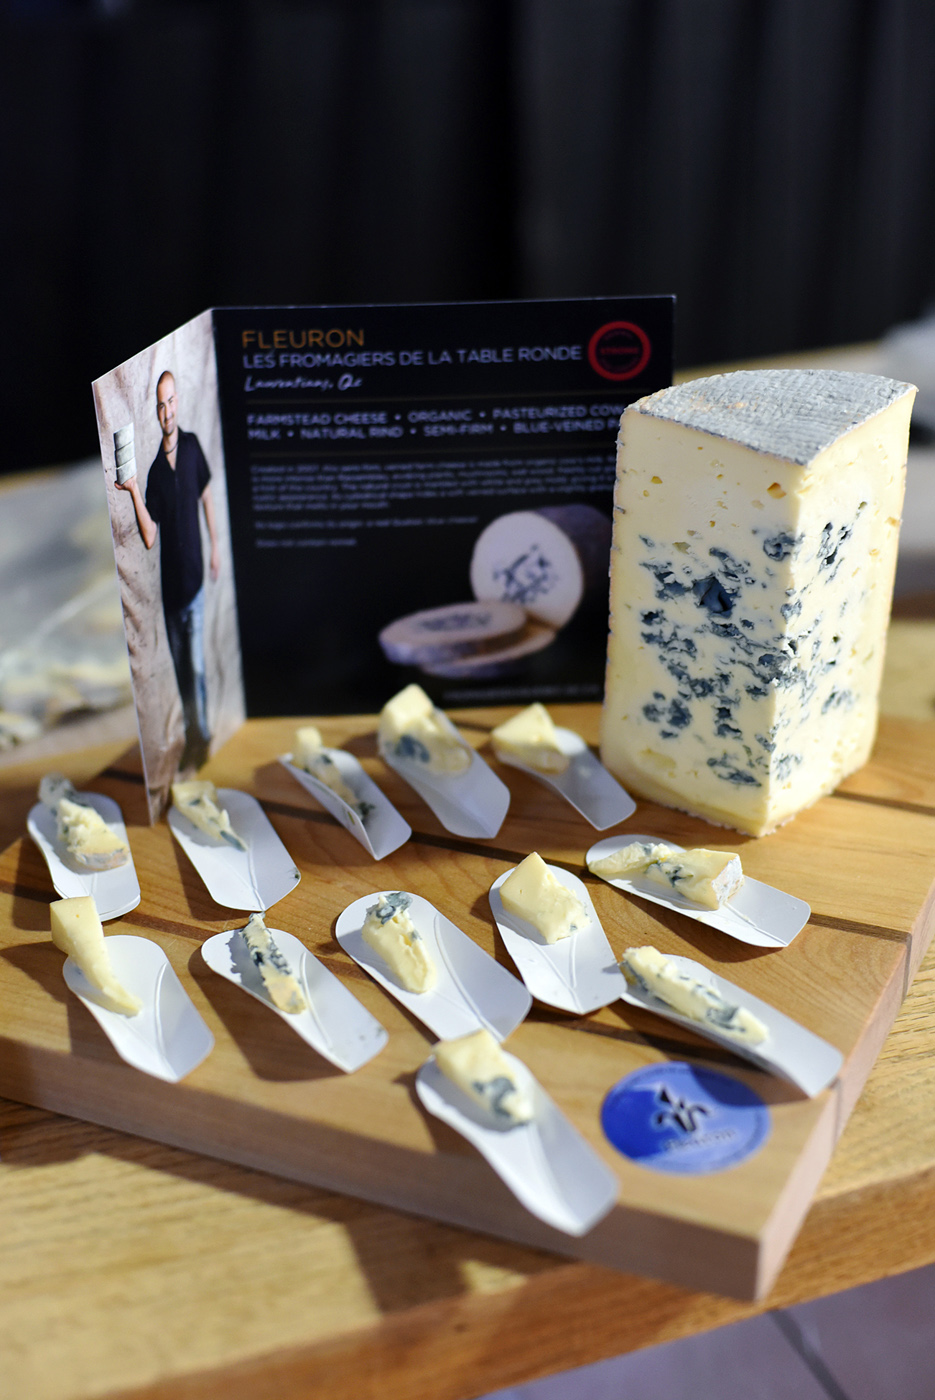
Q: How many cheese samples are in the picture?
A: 12